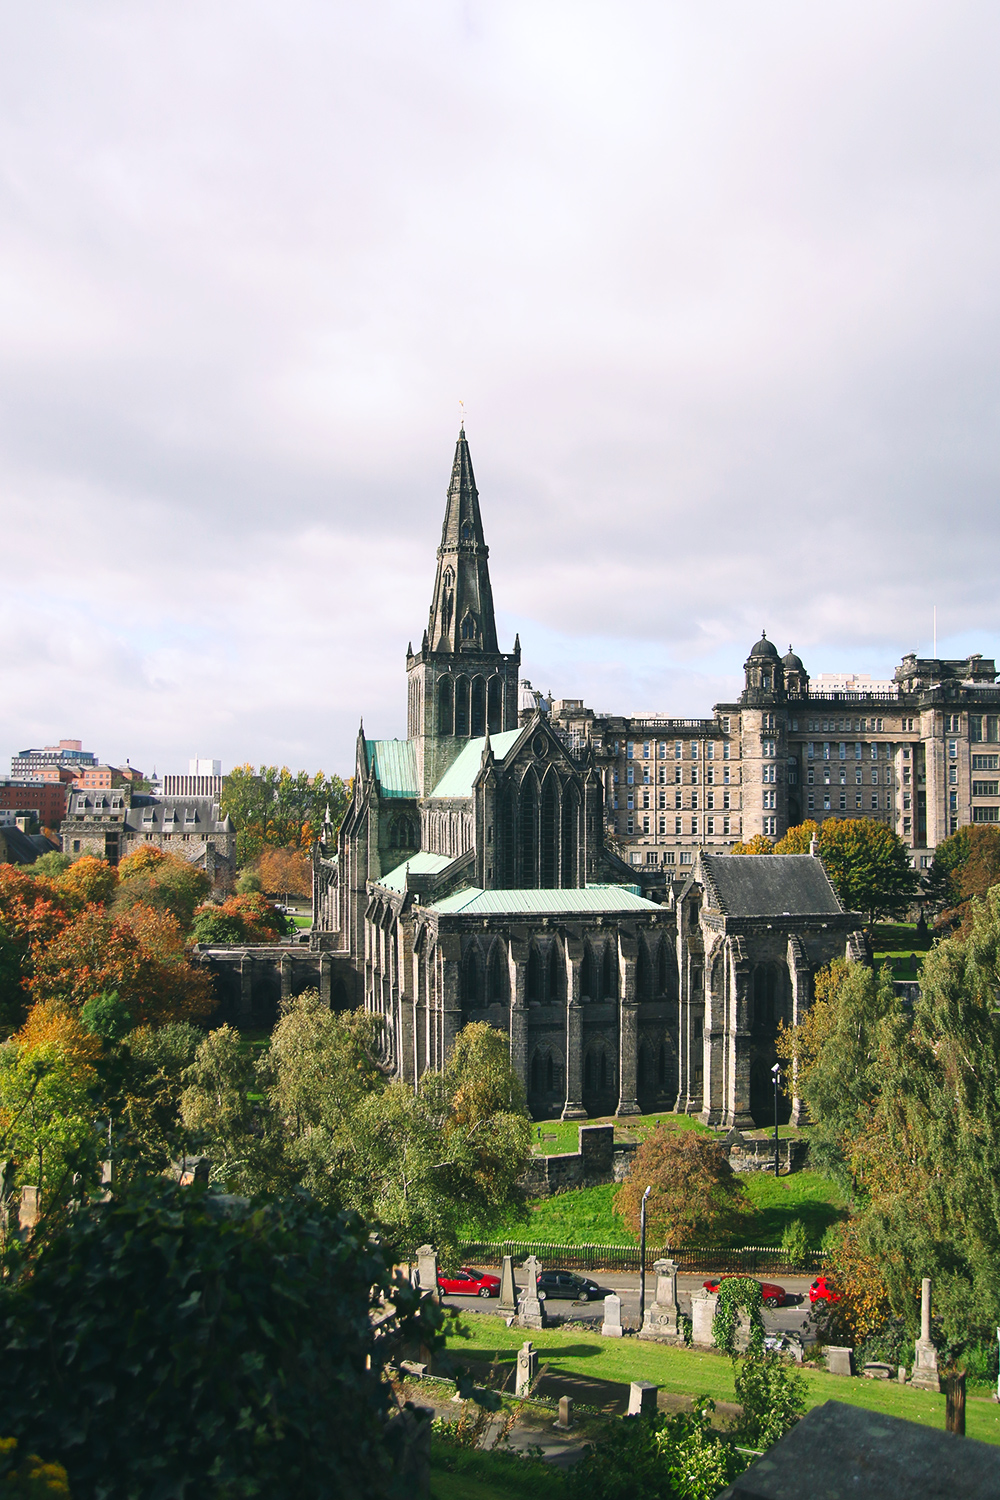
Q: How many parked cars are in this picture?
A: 4